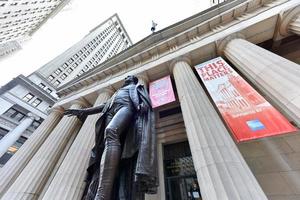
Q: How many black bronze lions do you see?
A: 0